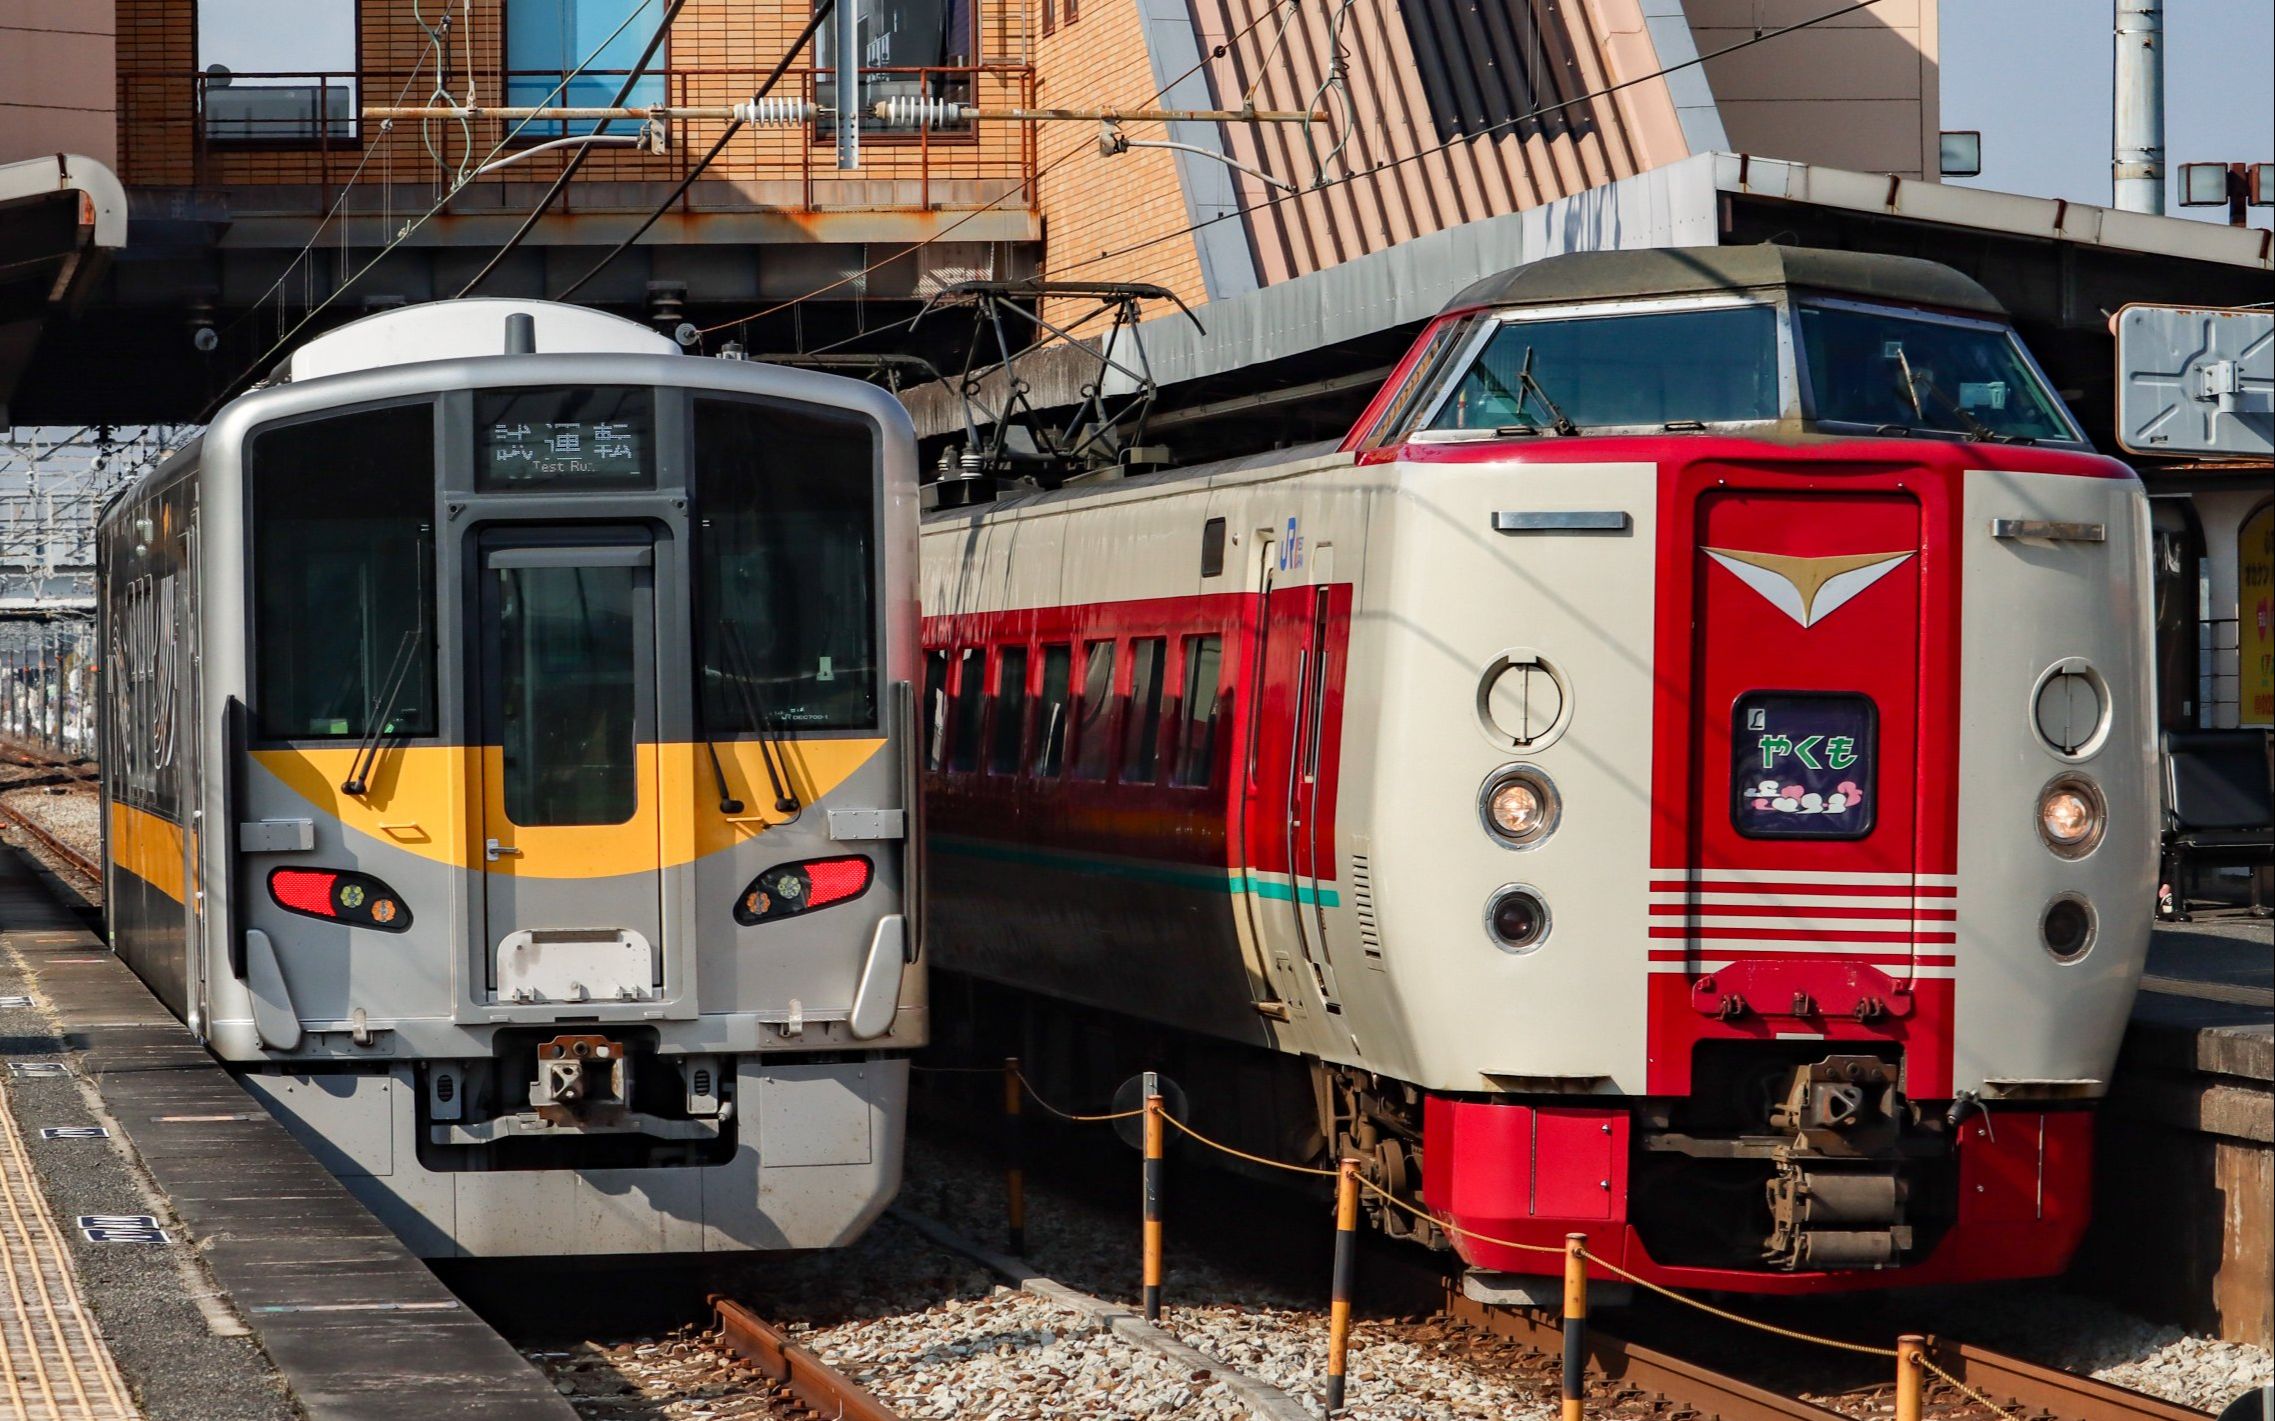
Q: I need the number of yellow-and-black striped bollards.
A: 5